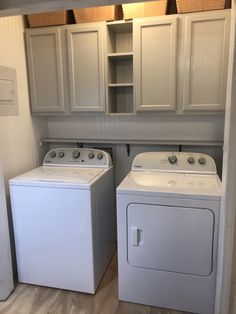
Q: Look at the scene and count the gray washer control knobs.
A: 5